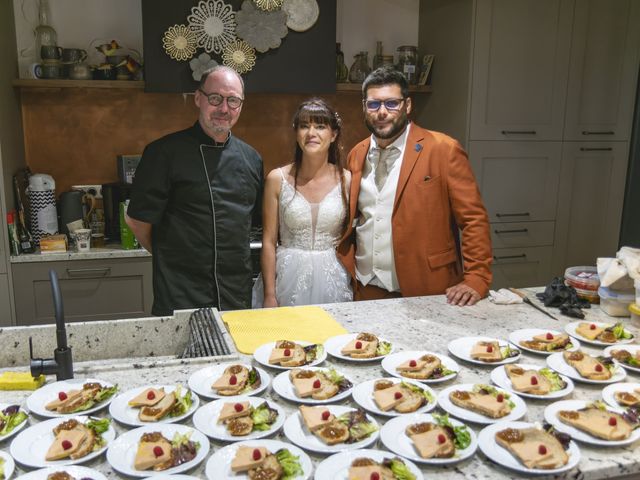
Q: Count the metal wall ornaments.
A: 7